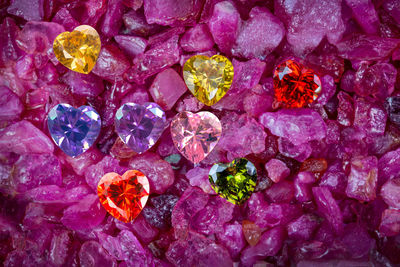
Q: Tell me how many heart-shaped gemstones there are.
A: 8